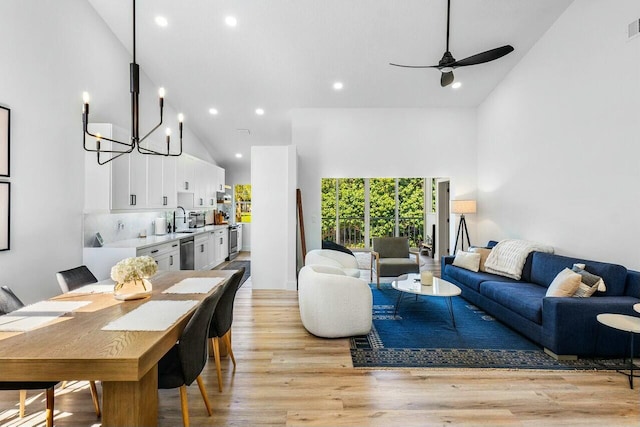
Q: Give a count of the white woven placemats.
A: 4